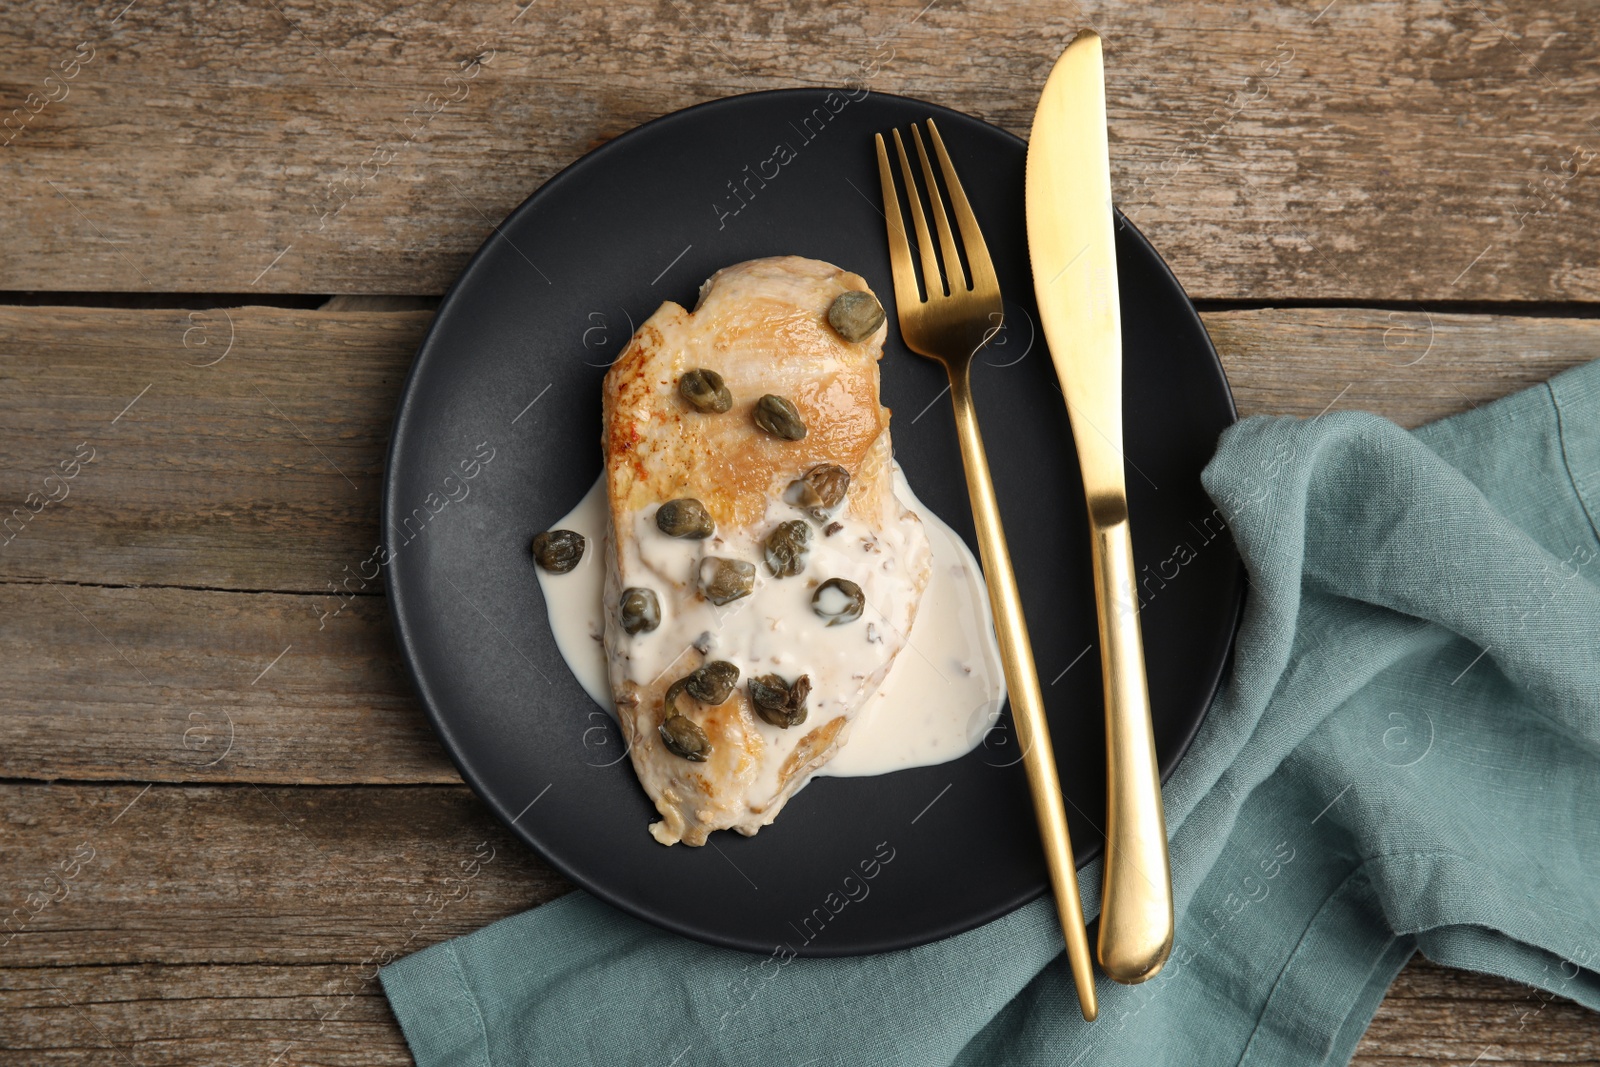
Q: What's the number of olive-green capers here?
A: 13